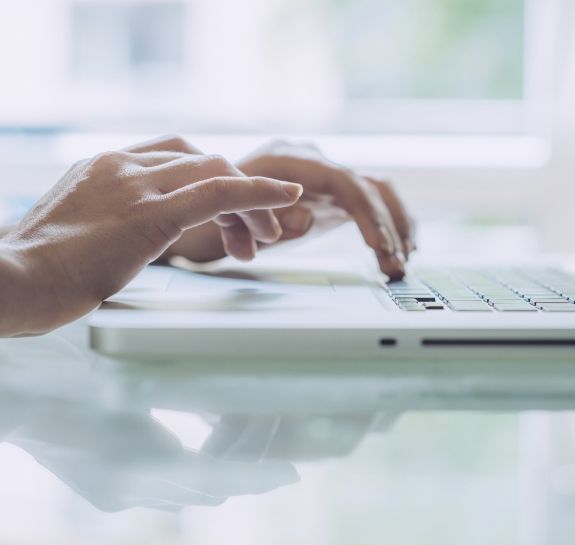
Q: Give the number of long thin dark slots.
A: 1